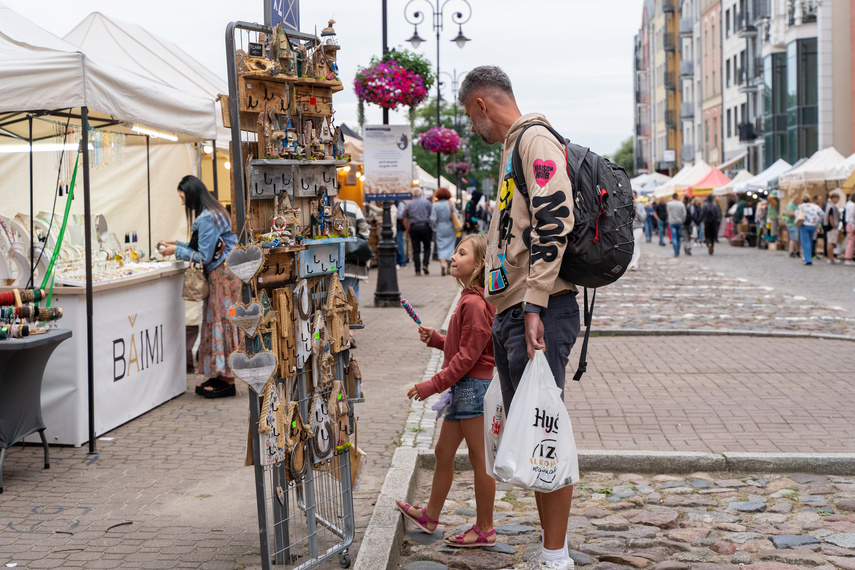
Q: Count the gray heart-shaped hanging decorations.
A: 3